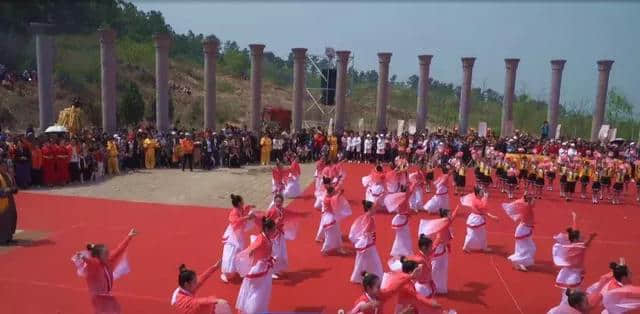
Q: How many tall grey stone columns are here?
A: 13